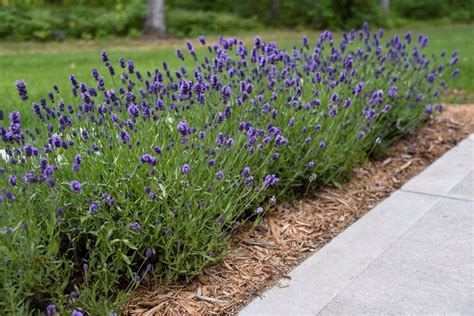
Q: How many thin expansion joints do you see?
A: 1